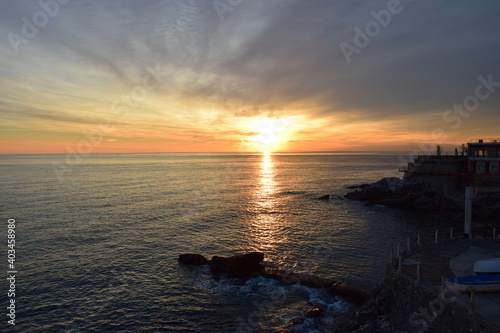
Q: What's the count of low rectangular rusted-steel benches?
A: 0